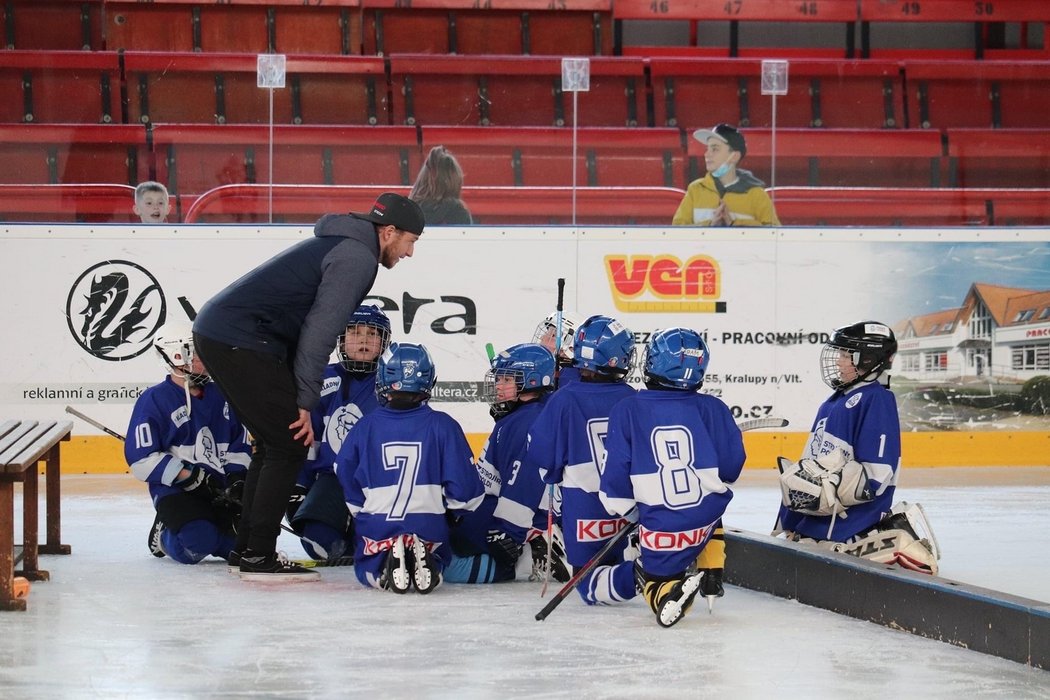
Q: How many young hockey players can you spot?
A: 8